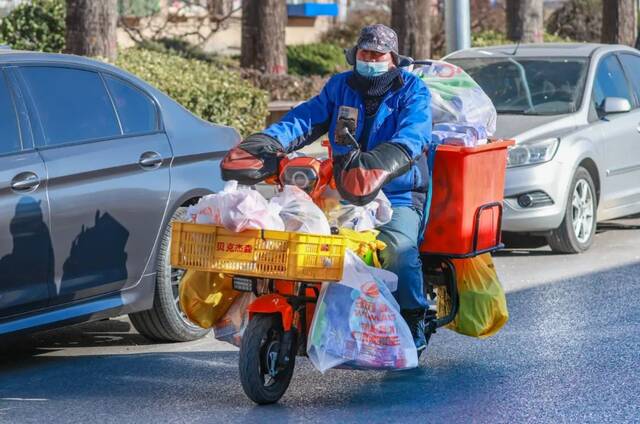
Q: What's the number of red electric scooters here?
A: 1